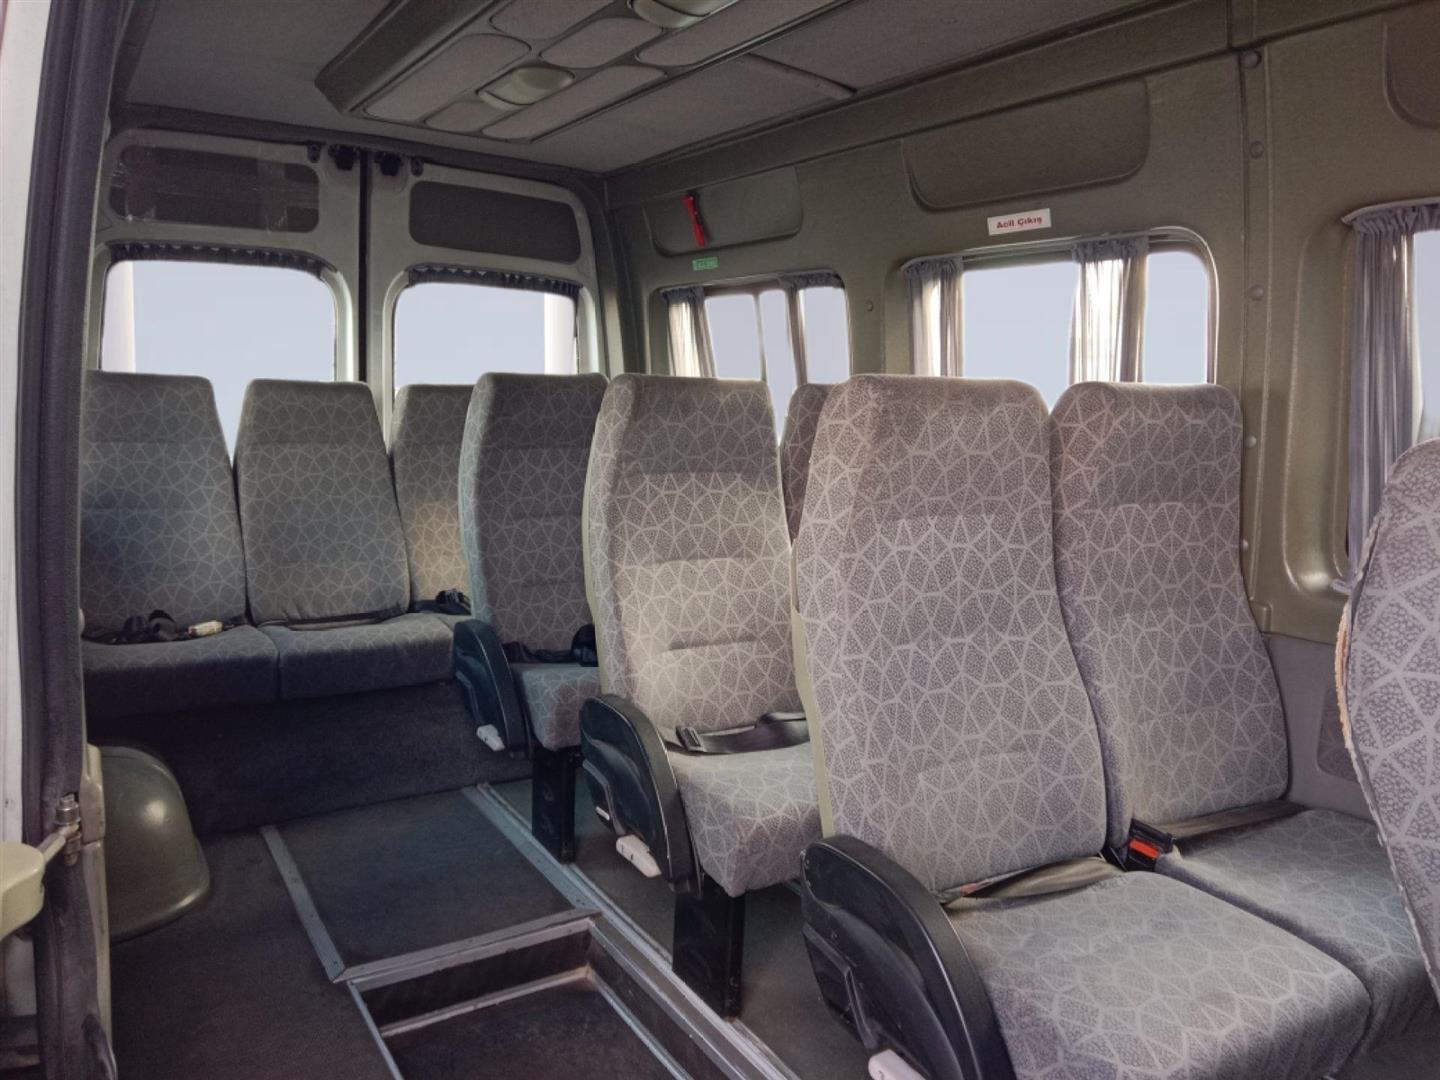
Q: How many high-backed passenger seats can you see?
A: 9